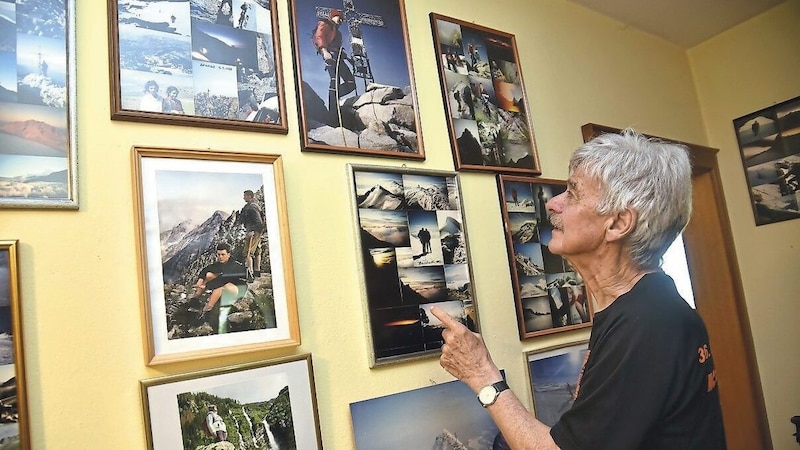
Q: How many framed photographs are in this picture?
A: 12